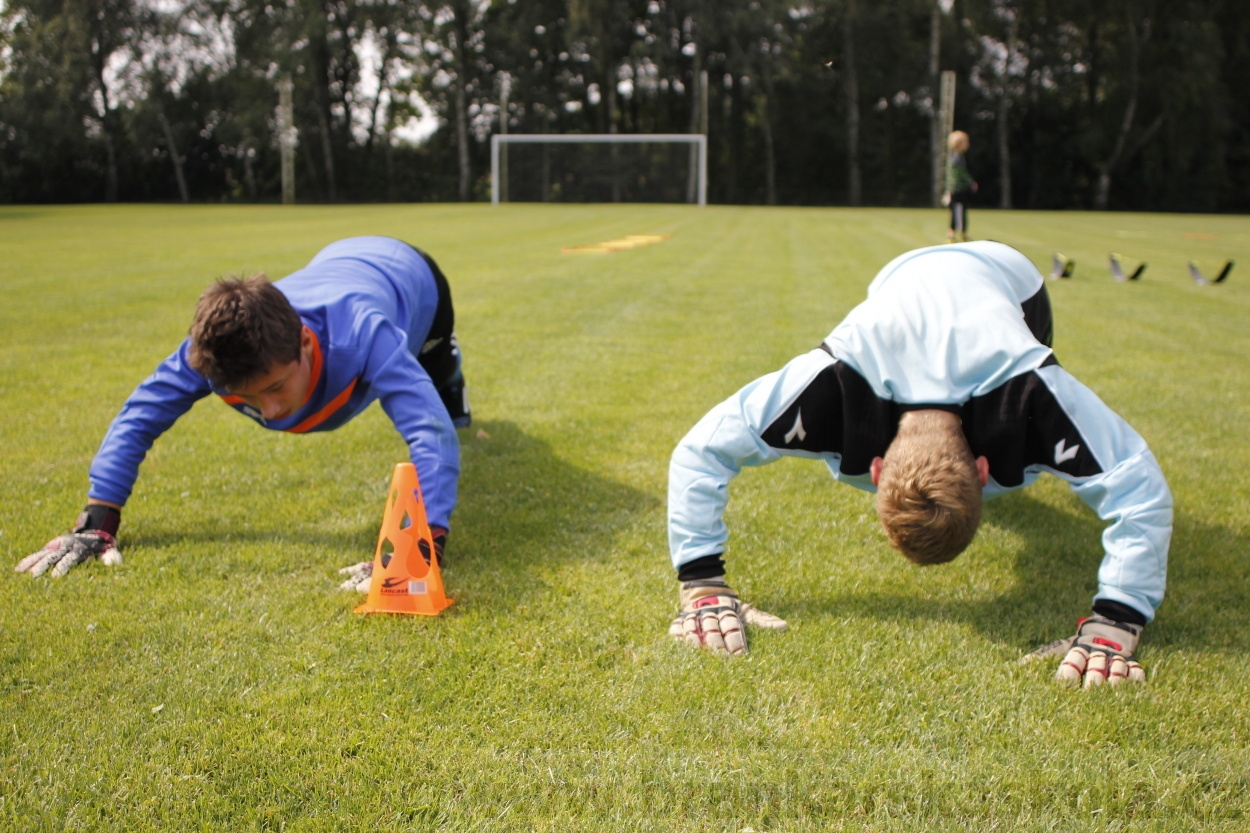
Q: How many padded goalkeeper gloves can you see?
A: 4